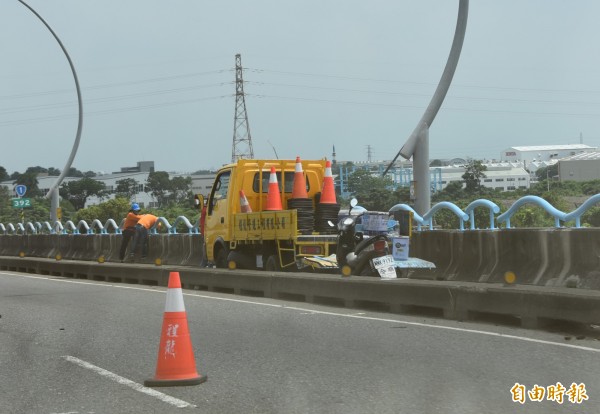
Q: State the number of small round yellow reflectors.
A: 7